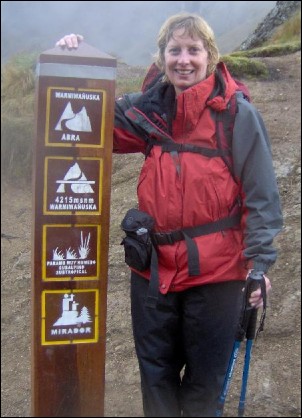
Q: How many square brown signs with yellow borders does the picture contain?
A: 4